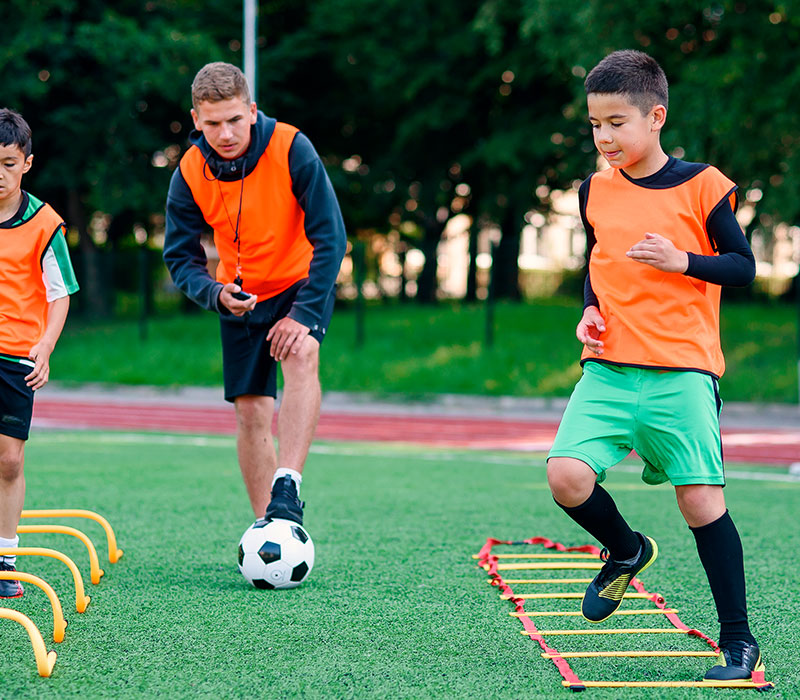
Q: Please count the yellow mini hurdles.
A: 5